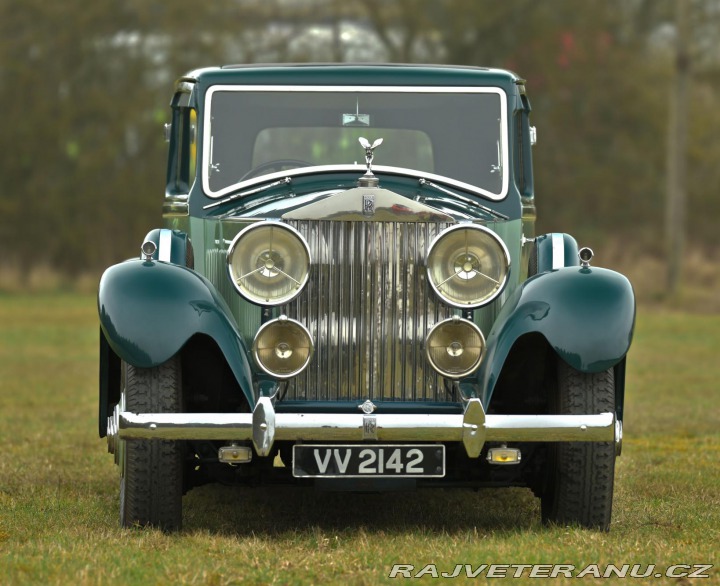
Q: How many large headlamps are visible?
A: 2